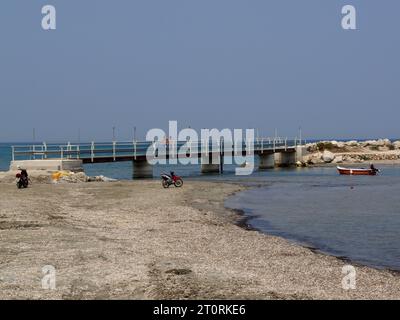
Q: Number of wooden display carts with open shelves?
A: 0